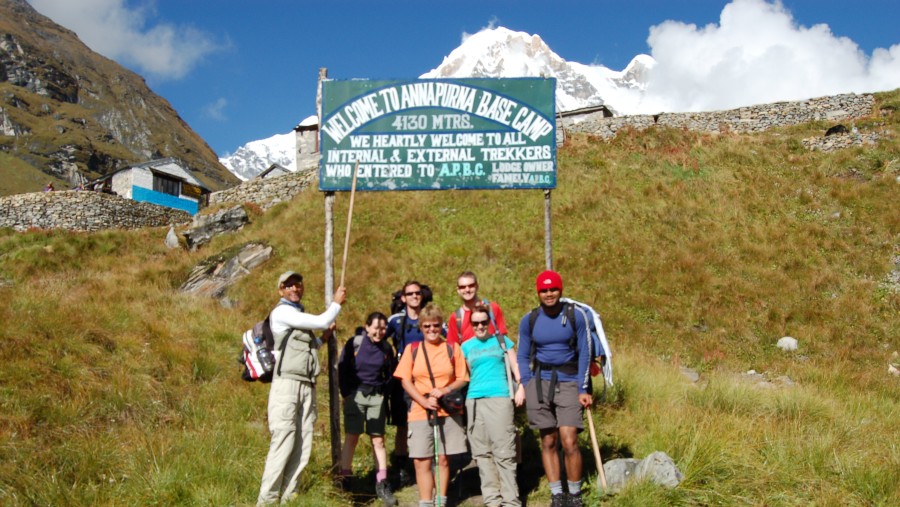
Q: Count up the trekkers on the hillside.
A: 7